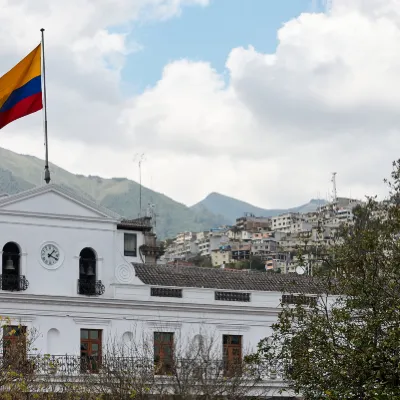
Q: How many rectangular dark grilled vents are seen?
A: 3